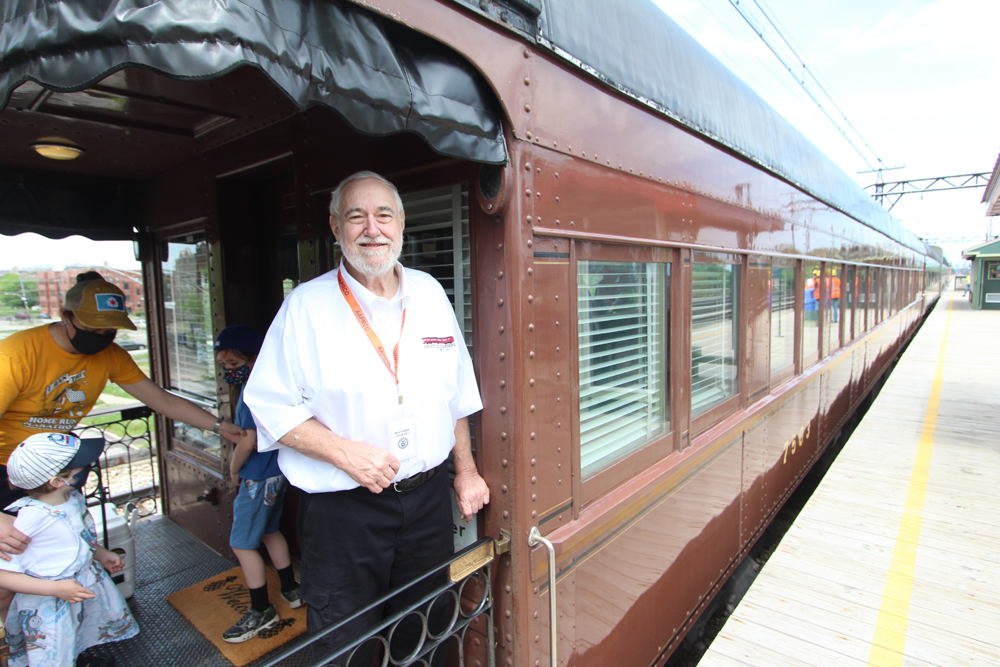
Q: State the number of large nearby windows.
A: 2